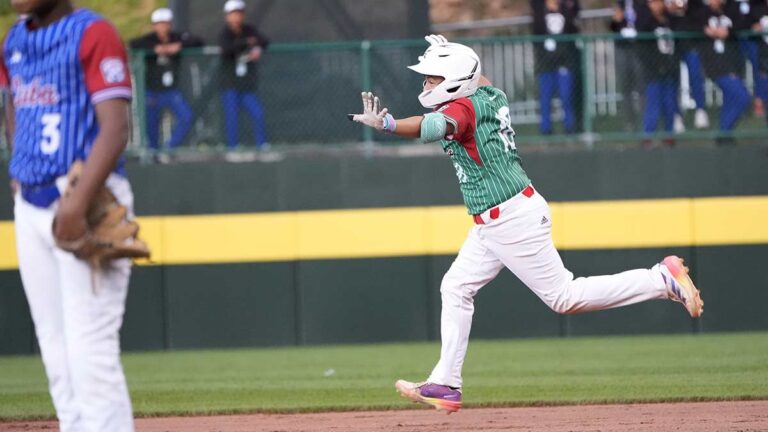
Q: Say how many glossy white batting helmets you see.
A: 1